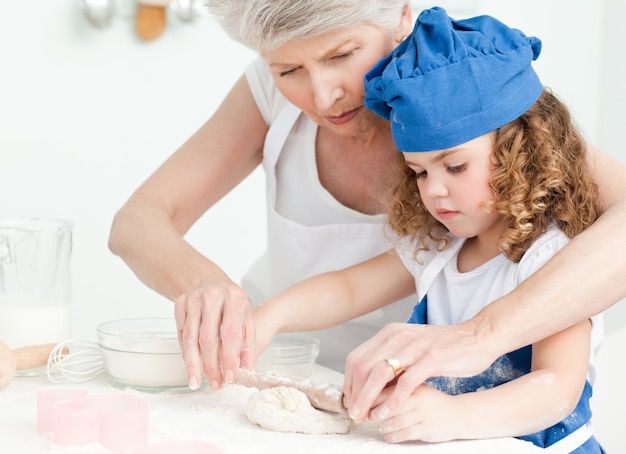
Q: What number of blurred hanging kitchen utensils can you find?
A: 3